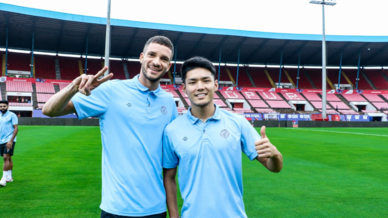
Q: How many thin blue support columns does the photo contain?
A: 10